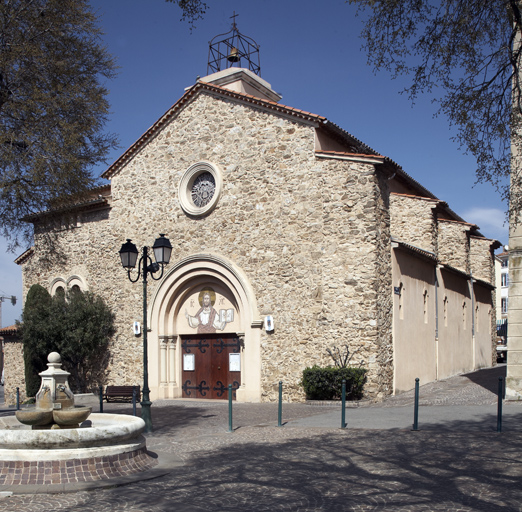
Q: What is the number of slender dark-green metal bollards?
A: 8